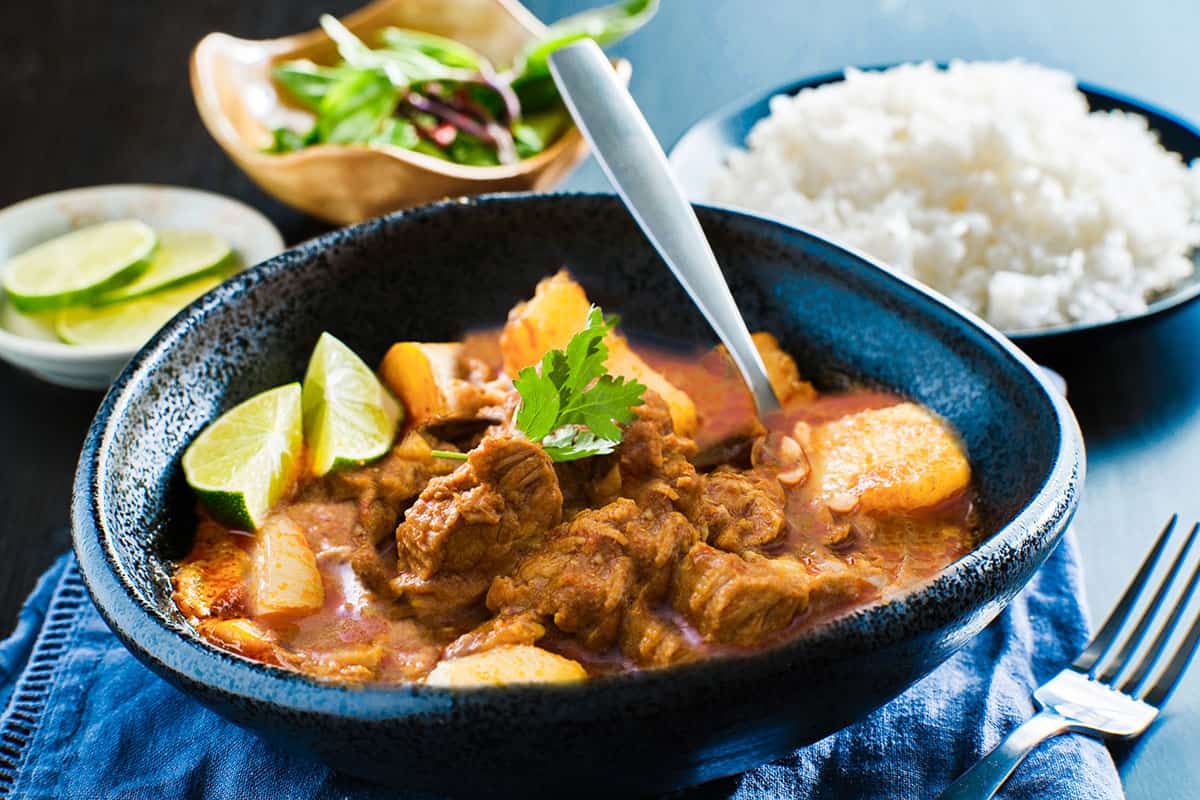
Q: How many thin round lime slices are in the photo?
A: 3